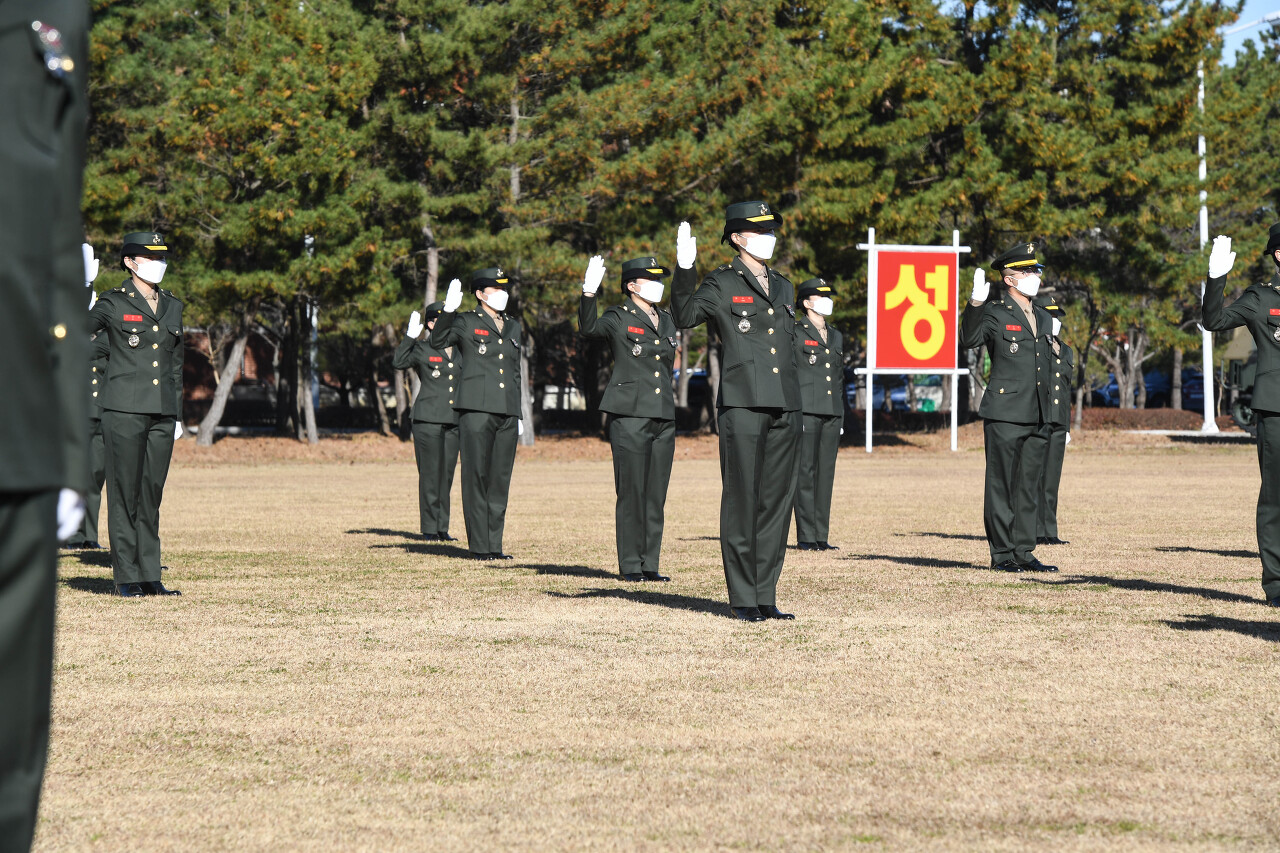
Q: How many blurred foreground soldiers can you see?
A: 1